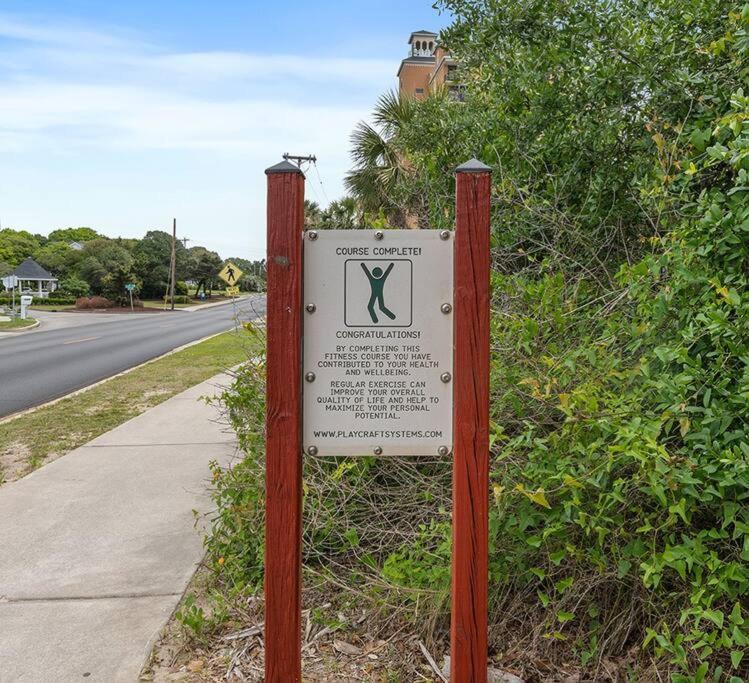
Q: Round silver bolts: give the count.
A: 10